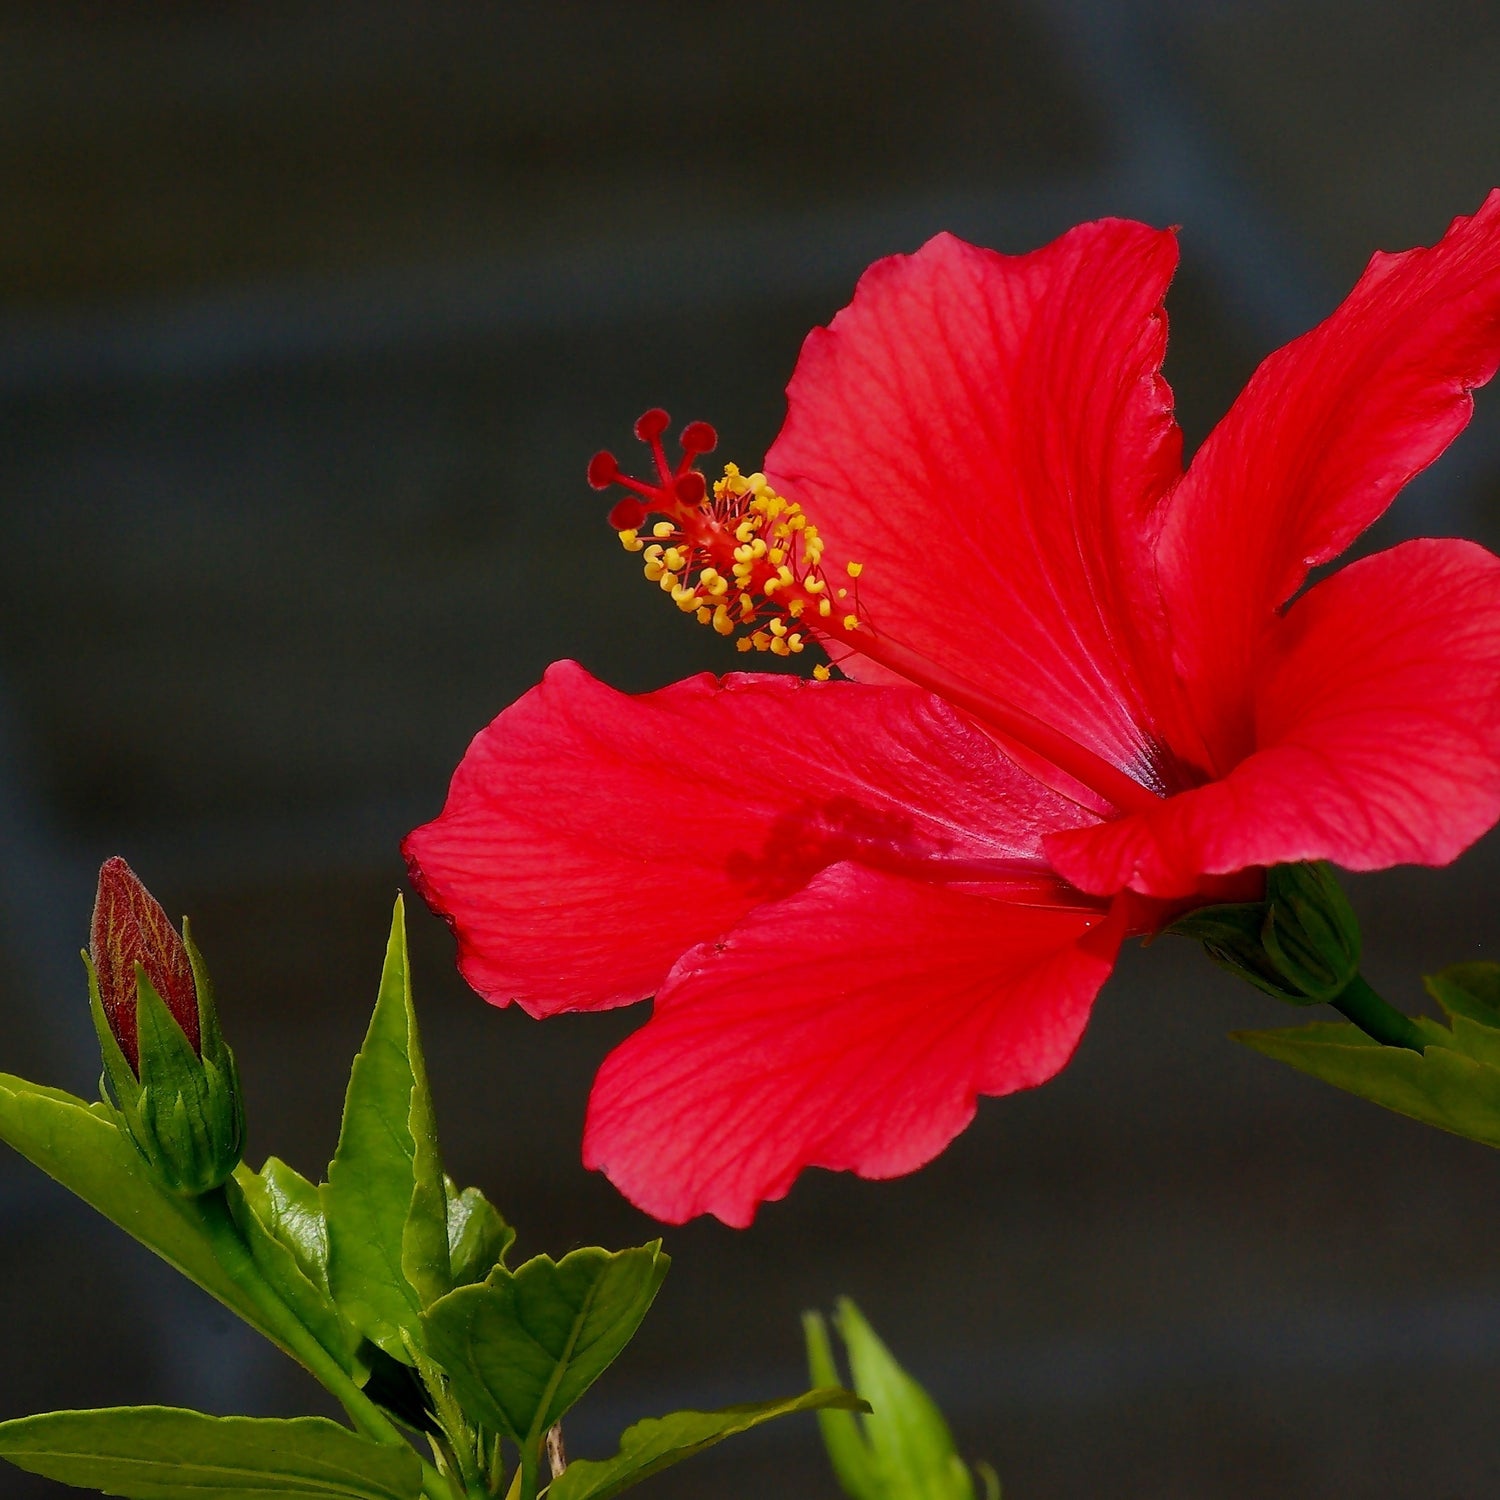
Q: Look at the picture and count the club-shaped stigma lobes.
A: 5